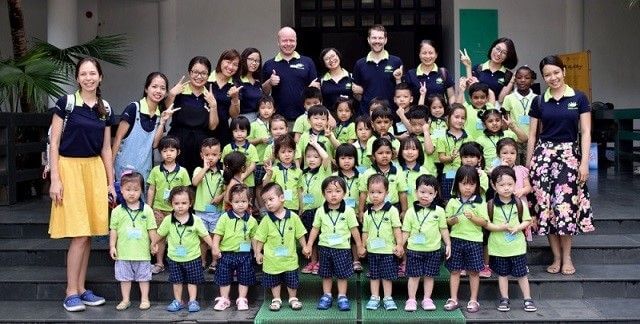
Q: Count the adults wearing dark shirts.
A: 11